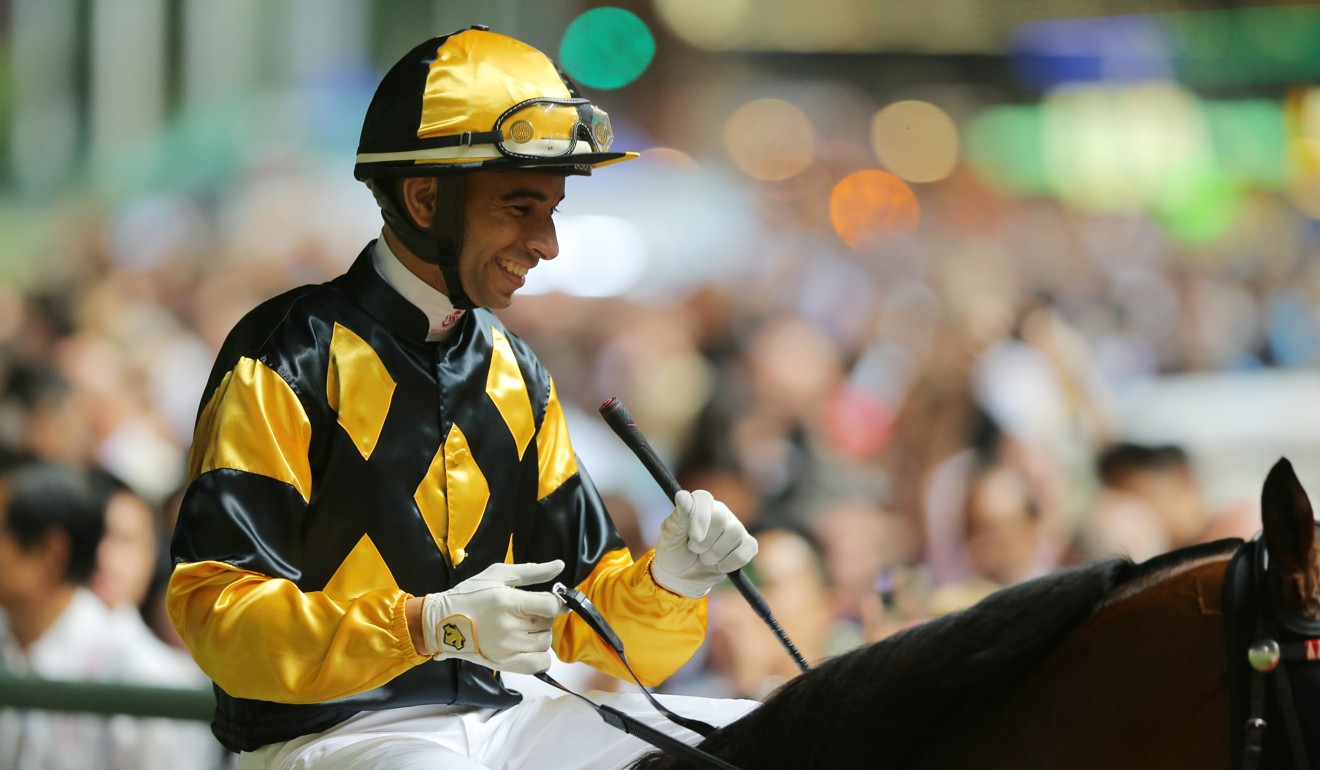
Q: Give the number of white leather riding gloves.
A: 2